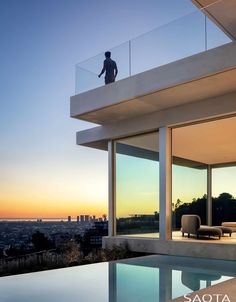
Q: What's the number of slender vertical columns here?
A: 3